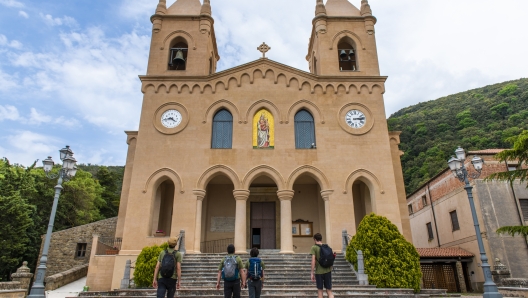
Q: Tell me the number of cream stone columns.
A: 4